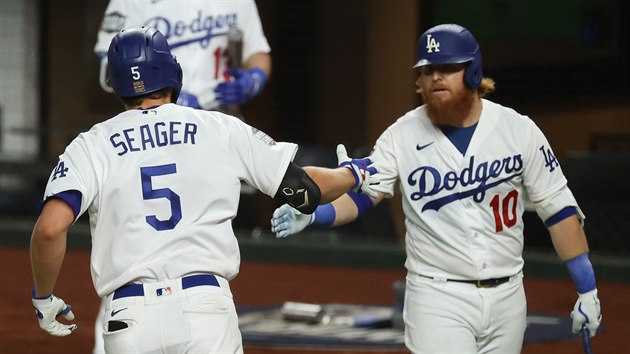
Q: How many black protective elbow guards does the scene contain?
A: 1